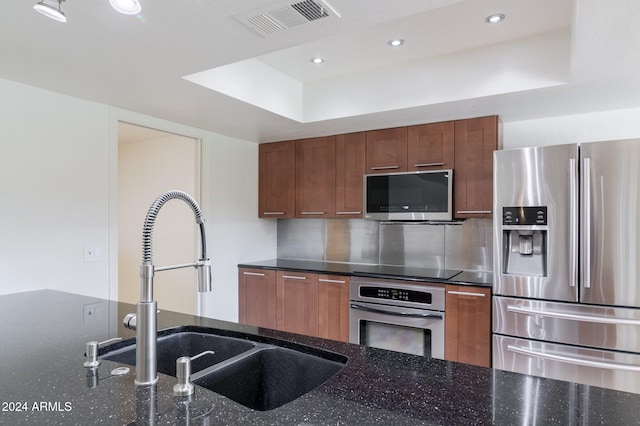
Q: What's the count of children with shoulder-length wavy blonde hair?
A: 0